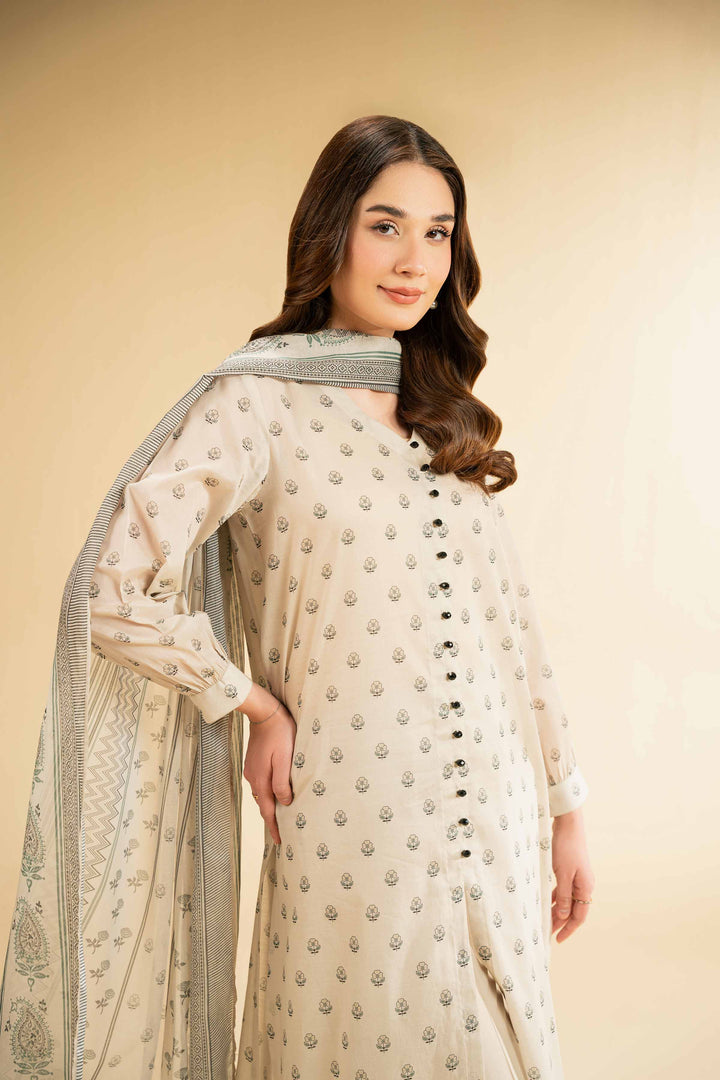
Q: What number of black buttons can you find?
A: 15